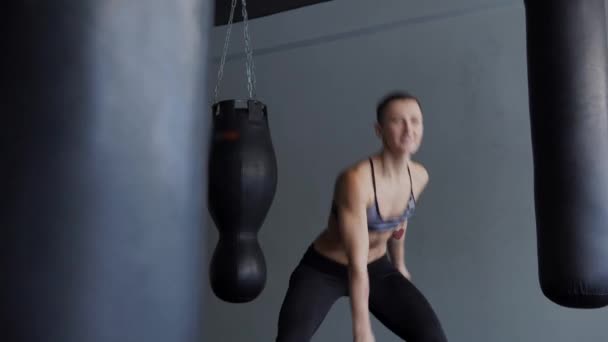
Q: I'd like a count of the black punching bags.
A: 3